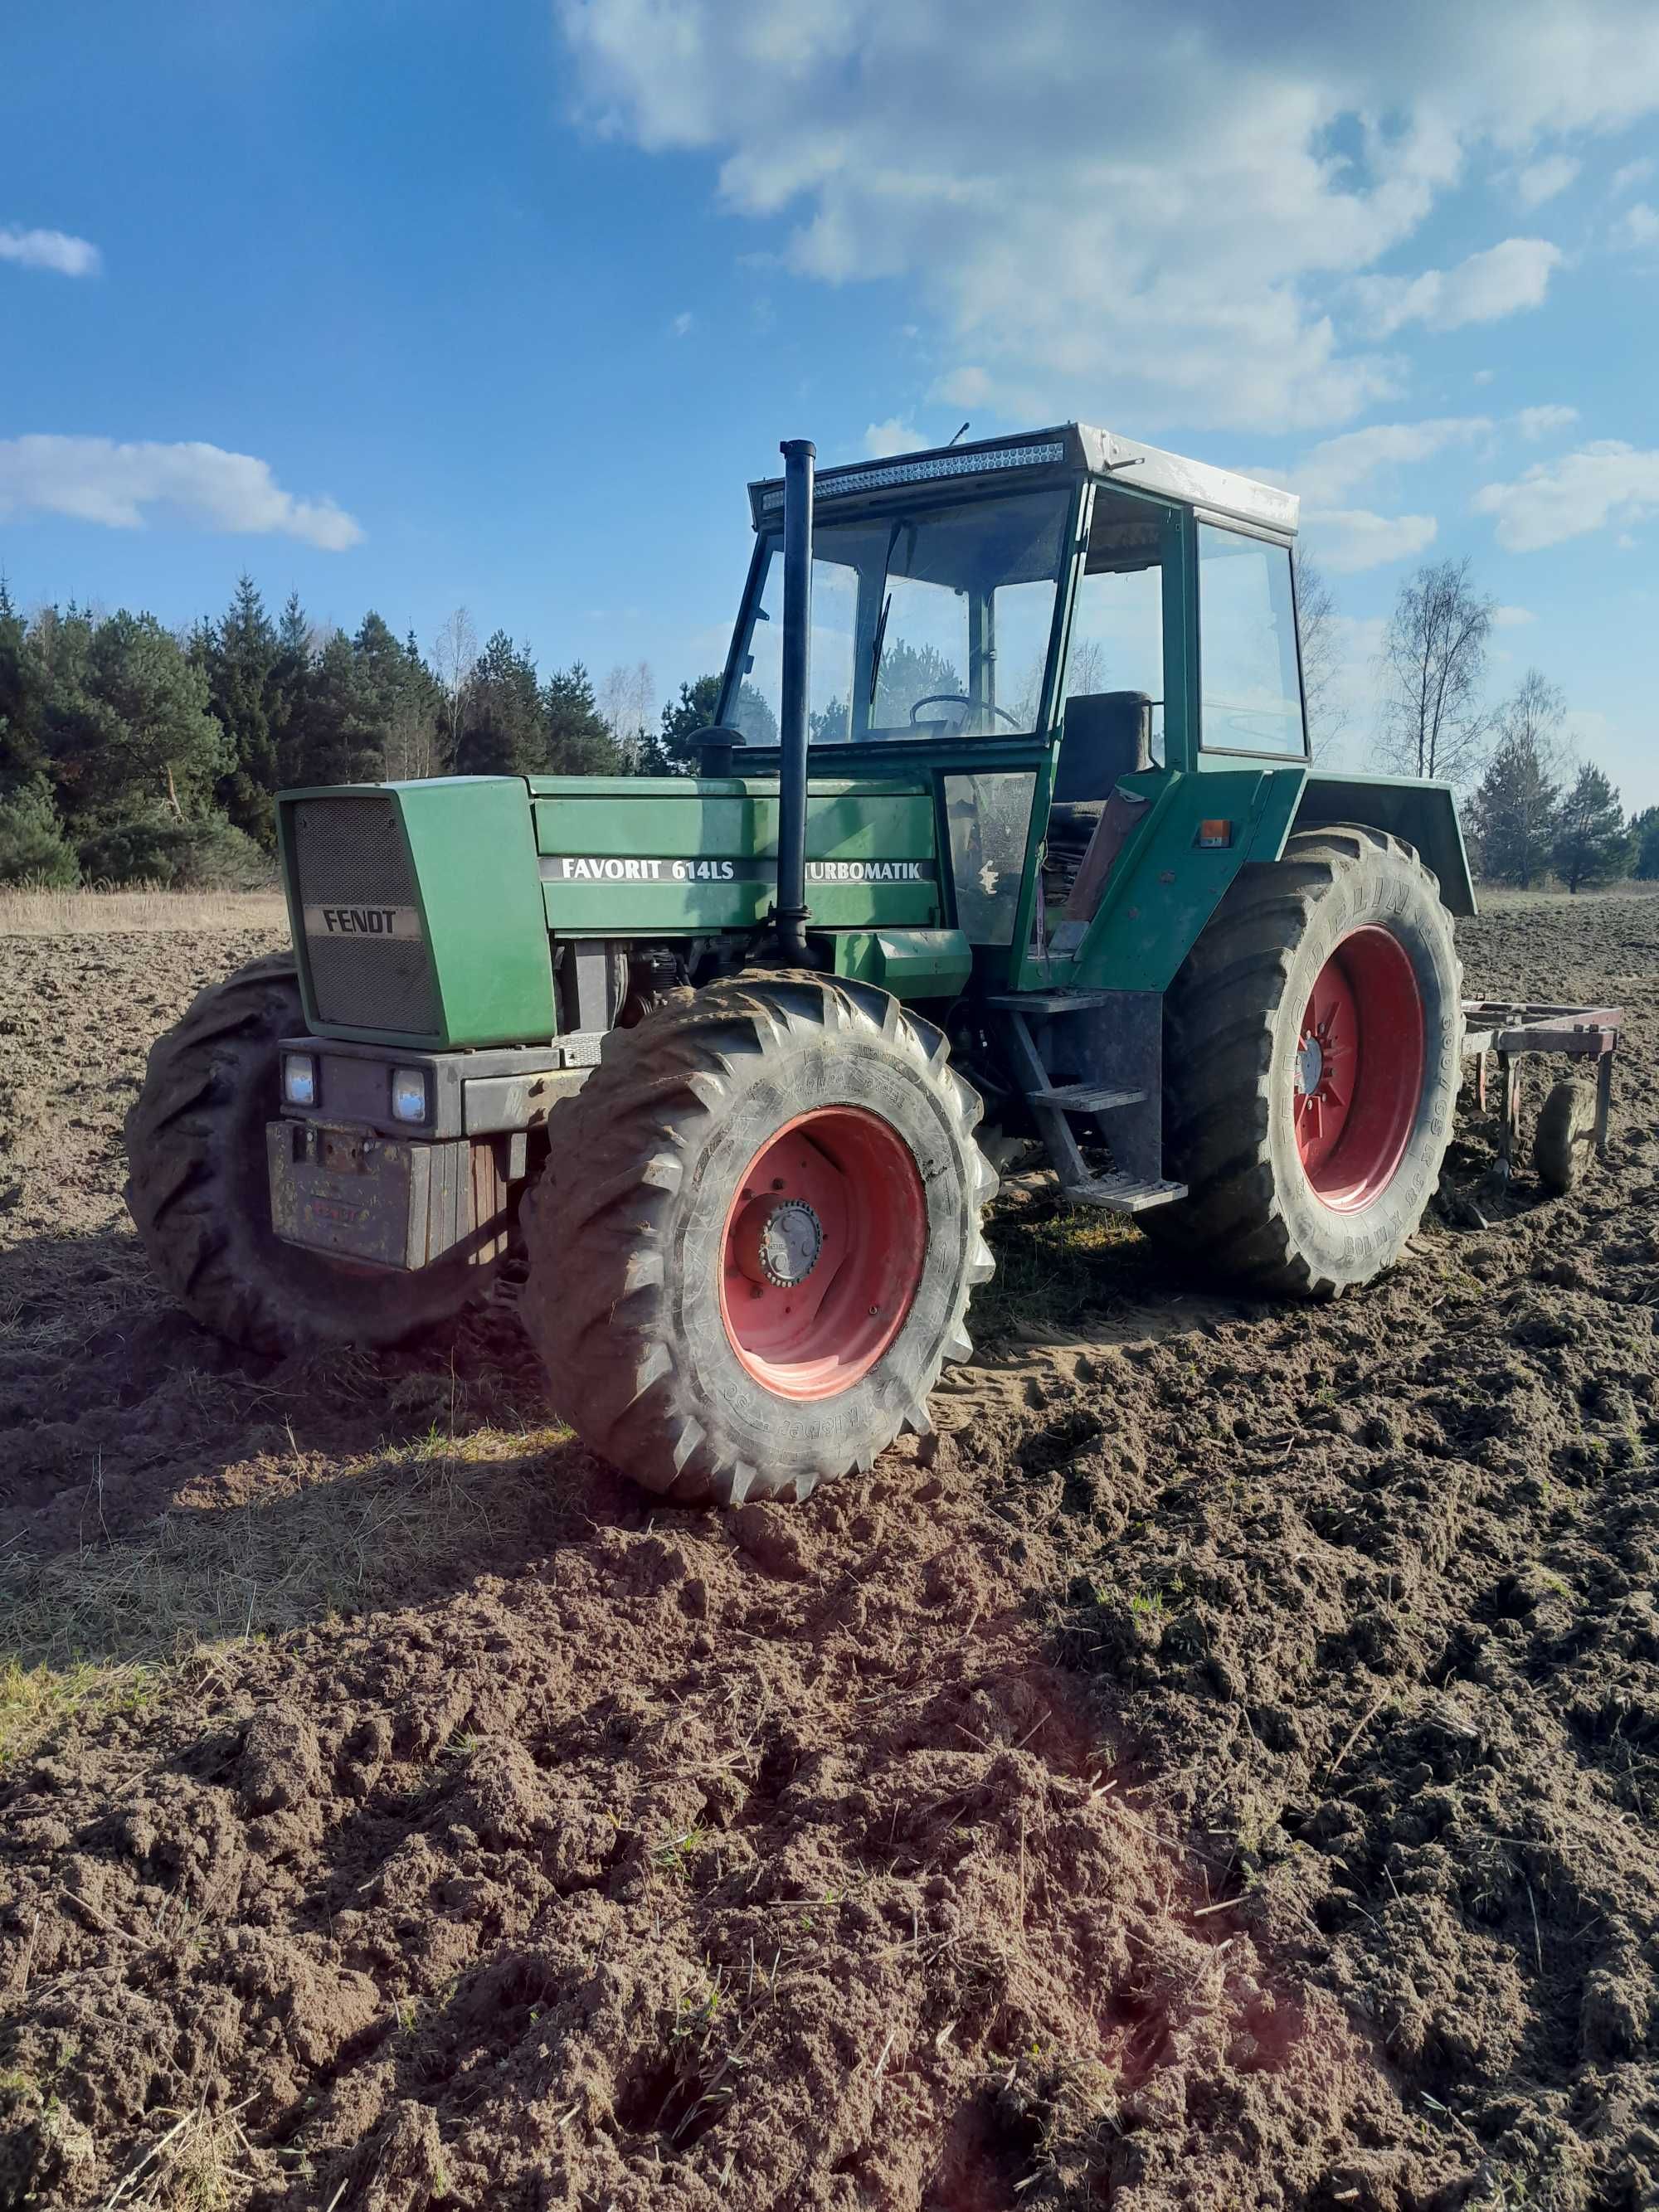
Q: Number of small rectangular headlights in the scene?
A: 2